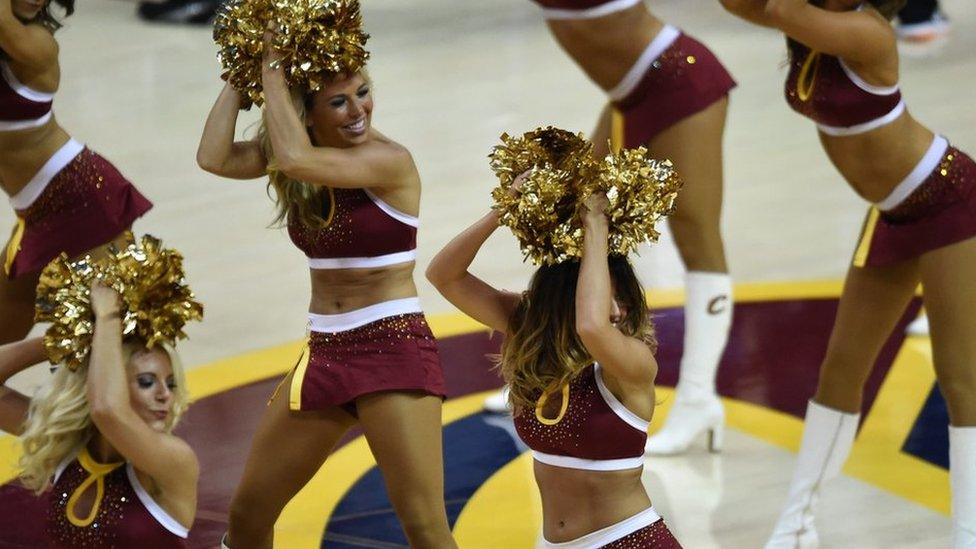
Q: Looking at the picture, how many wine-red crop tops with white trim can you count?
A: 6